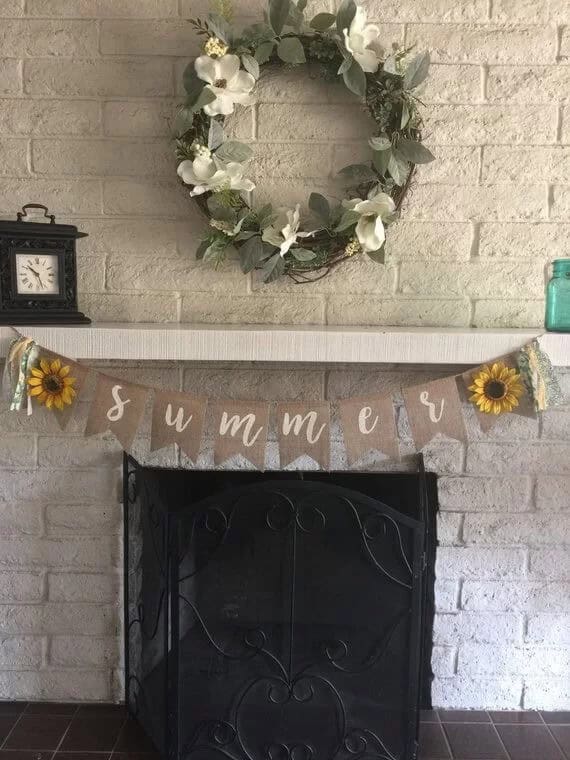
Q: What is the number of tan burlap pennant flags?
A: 8